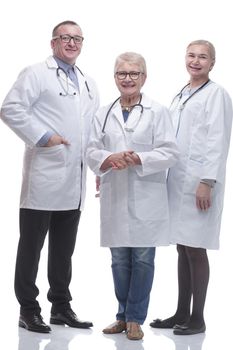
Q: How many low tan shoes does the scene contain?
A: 2